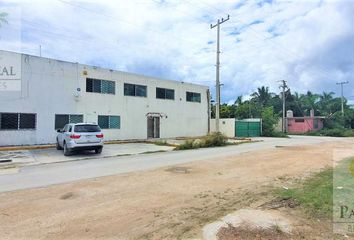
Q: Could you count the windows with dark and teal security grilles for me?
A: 7